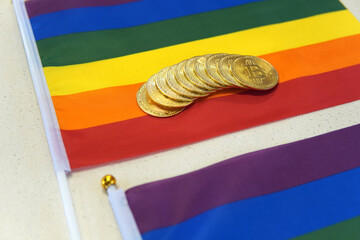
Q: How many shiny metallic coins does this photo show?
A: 10